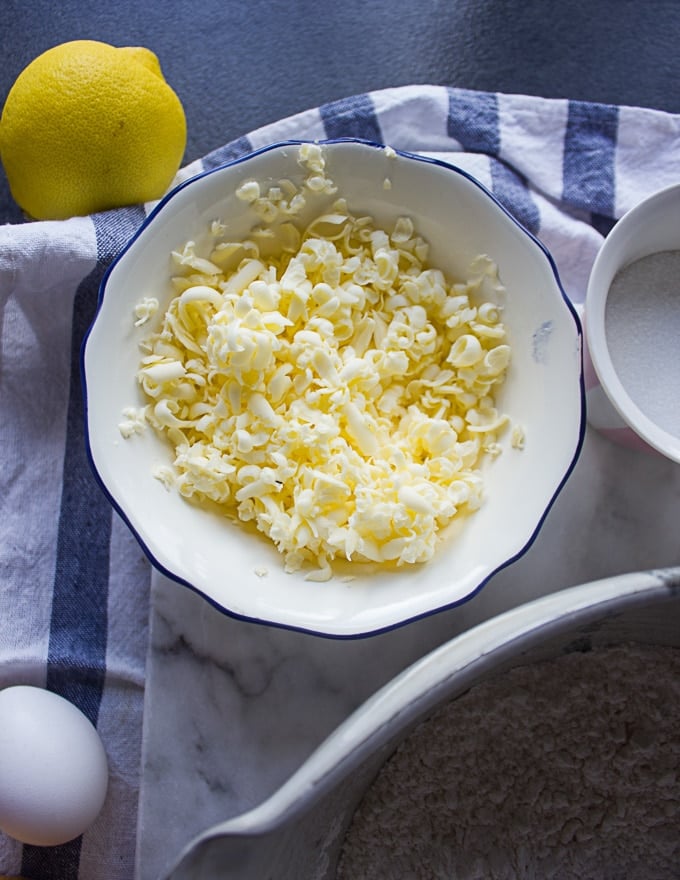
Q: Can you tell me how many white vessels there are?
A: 3